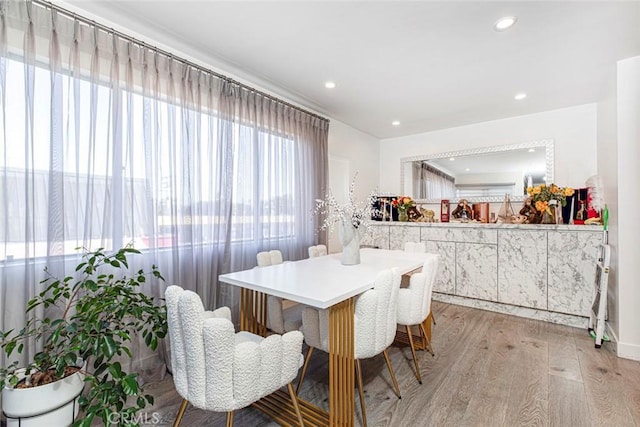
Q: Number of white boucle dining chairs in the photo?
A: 6